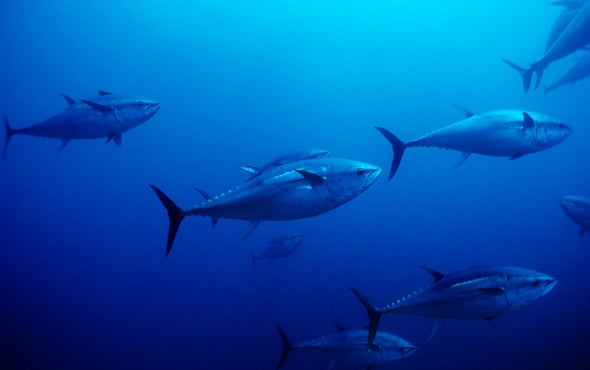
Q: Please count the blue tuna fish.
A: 11